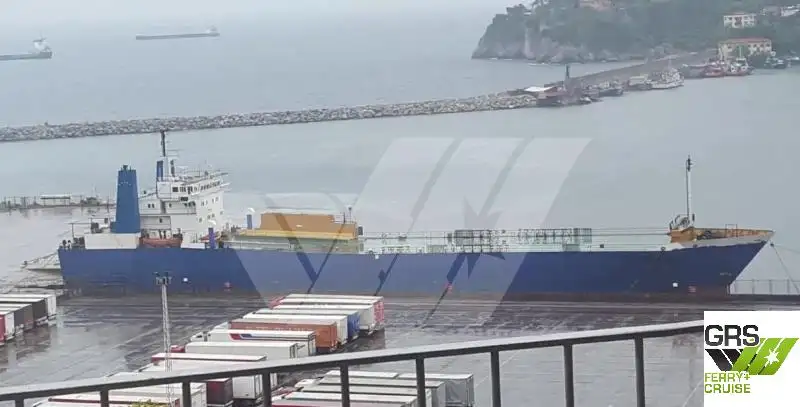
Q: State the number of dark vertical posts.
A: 9